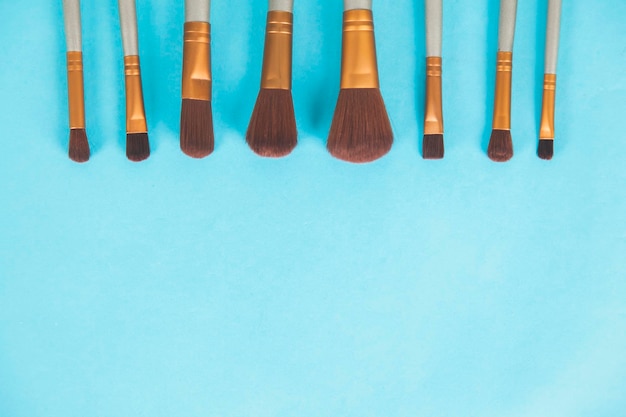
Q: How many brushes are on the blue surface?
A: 8